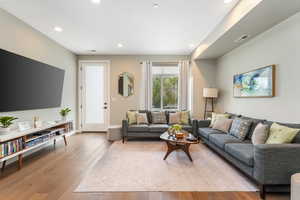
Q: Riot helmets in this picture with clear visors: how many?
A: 0